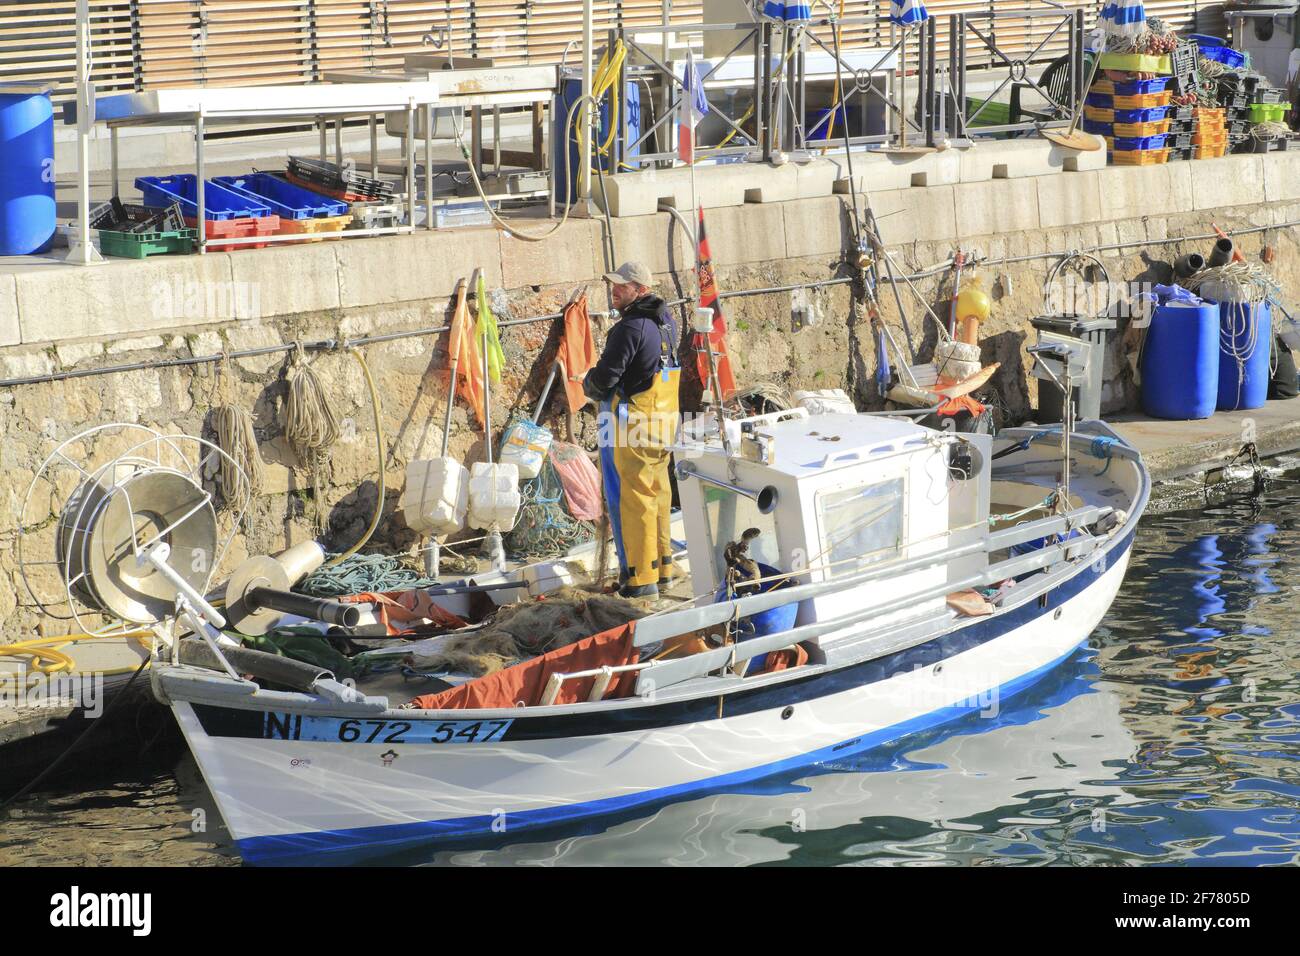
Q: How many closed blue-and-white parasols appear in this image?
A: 3